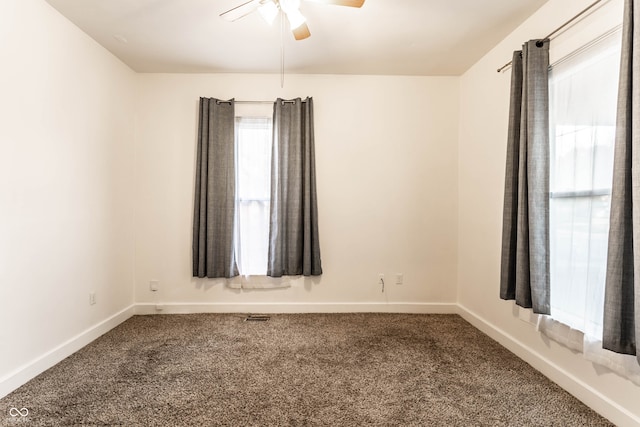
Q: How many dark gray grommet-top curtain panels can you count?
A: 4